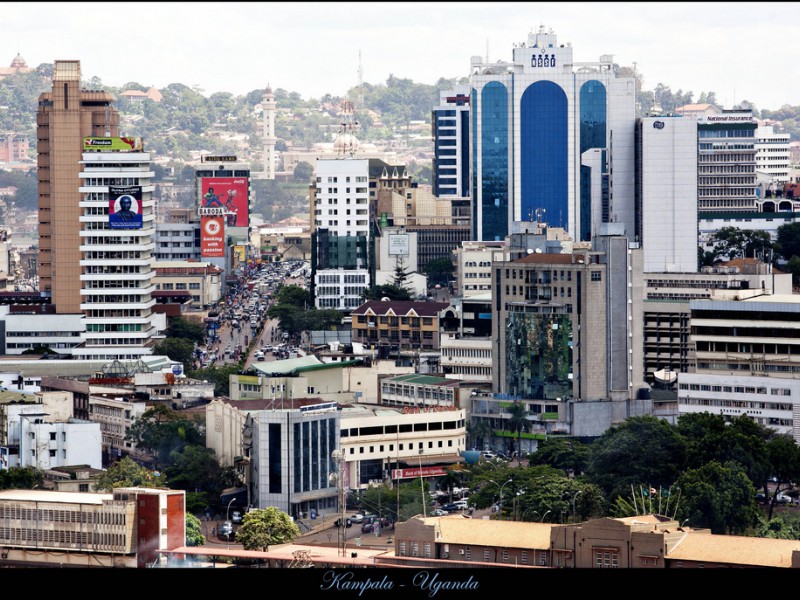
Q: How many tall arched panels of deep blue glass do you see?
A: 3